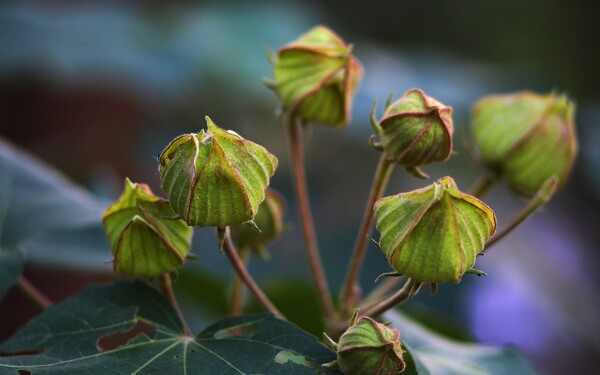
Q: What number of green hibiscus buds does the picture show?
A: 8